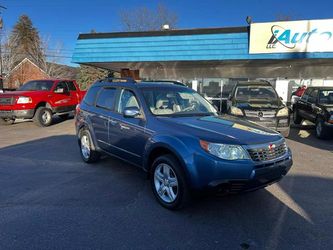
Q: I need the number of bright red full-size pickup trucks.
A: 1